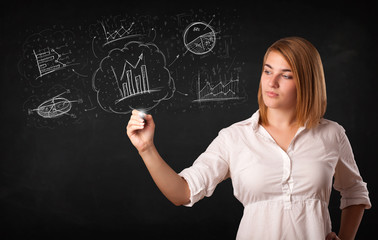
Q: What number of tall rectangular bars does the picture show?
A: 4